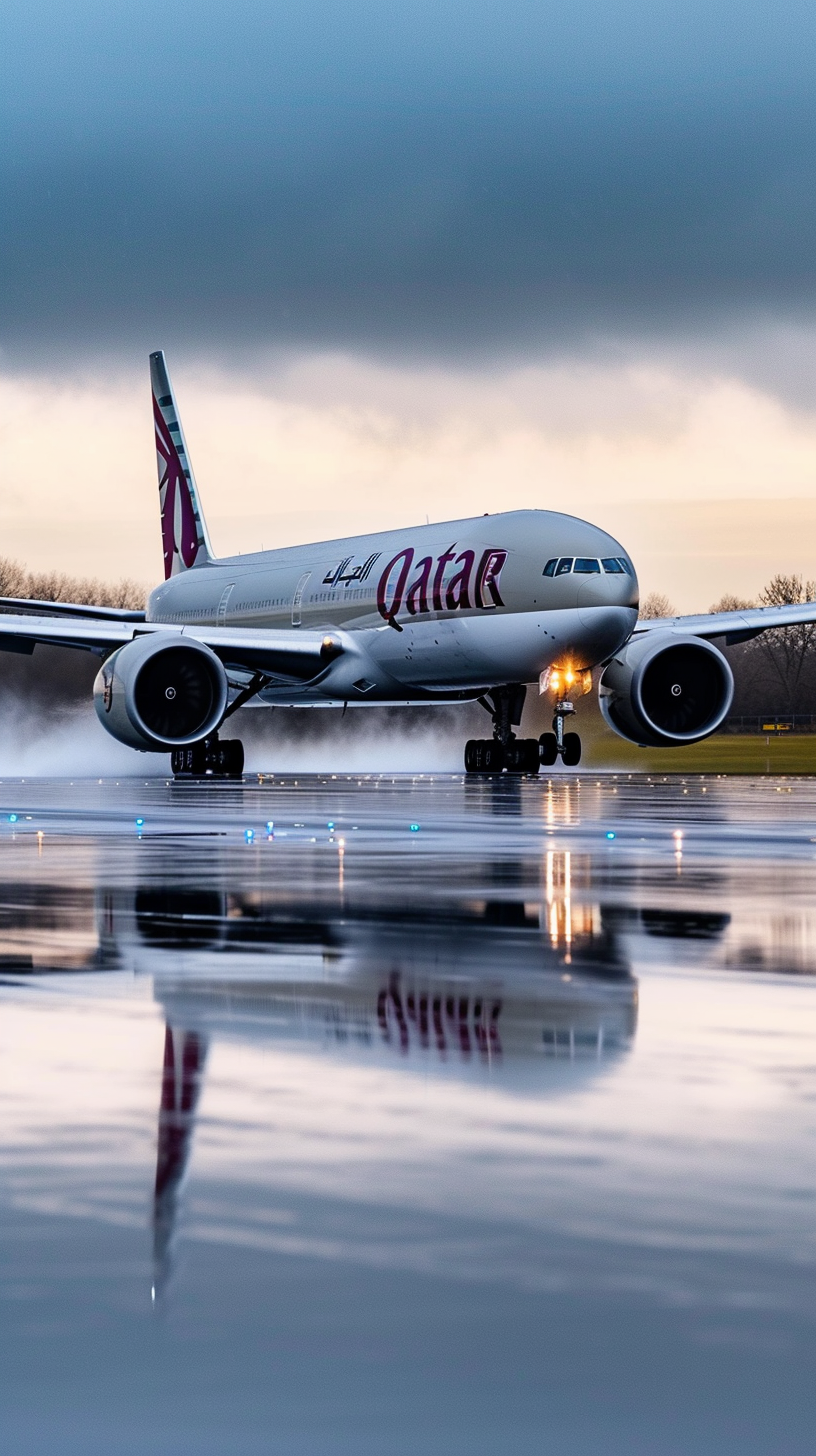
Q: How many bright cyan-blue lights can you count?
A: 7